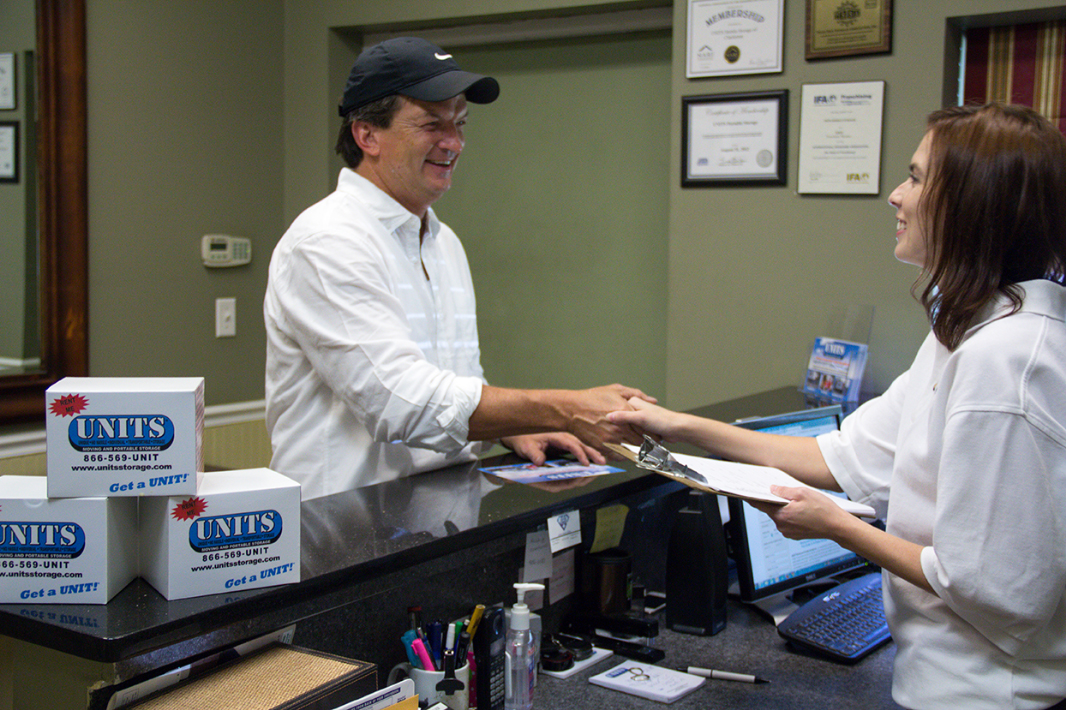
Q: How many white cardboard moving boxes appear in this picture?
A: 3